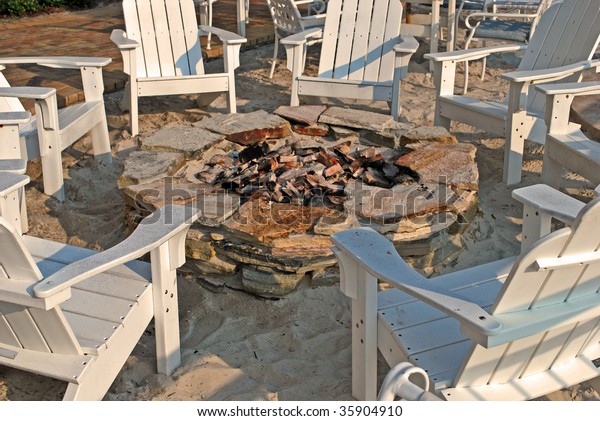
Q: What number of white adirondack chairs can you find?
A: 8